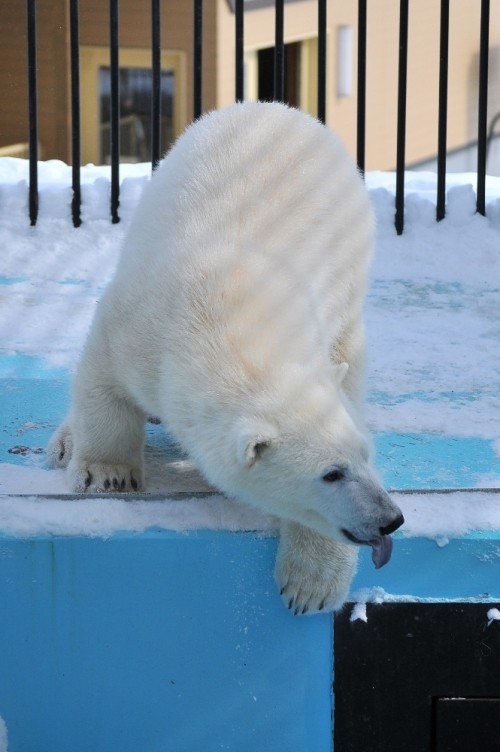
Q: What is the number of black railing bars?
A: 12